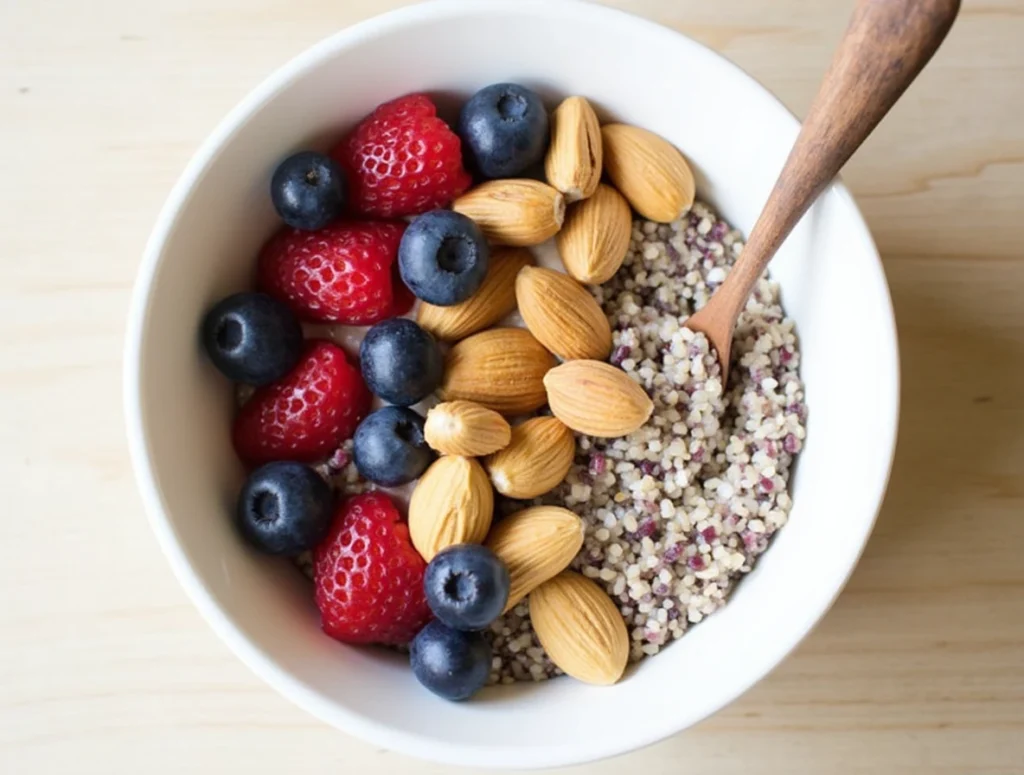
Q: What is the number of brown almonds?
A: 13